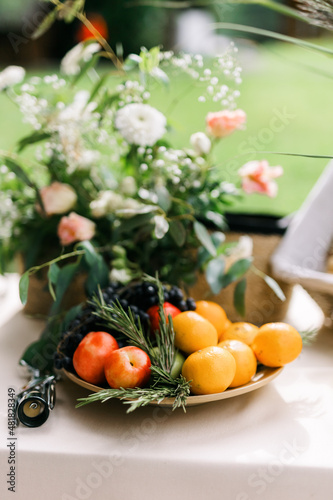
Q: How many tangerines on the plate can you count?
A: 6